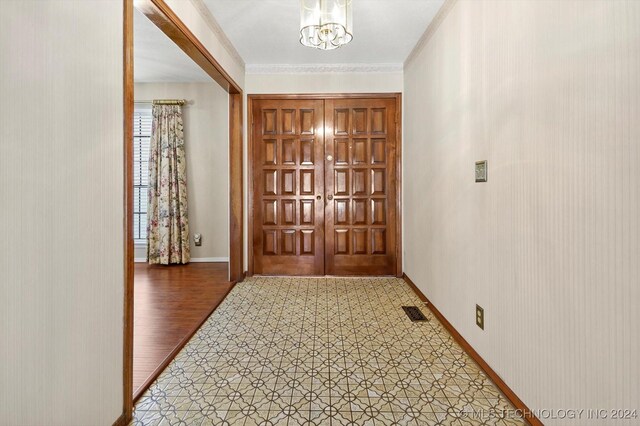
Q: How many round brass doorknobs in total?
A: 2